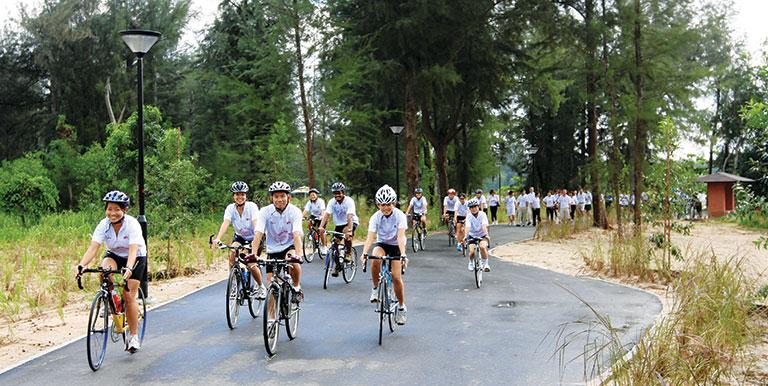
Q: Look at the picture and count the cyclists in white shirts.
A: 11